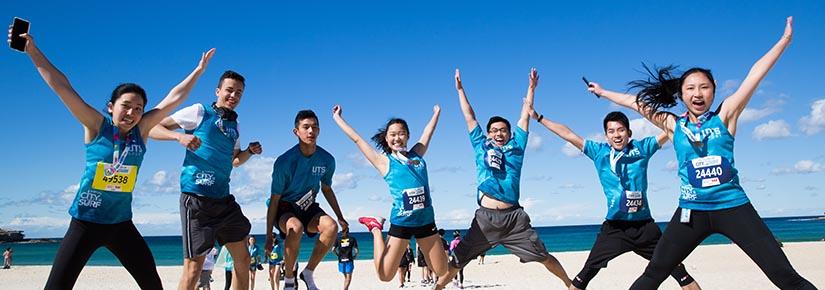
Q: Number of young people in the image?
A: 7